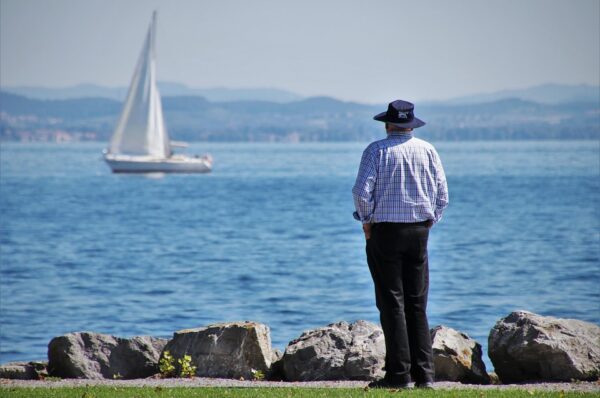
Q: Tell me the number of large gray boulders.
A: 5